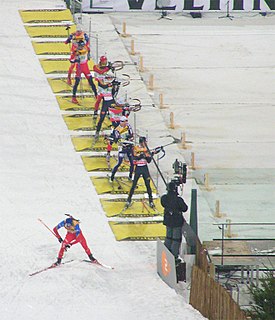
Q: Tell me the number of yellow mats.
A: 12